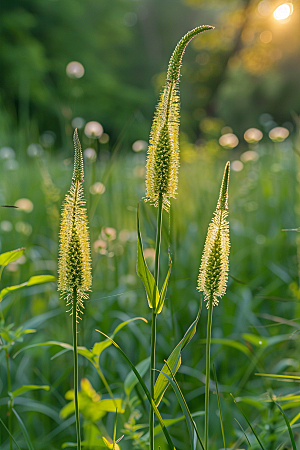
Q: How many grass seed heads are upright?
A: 3